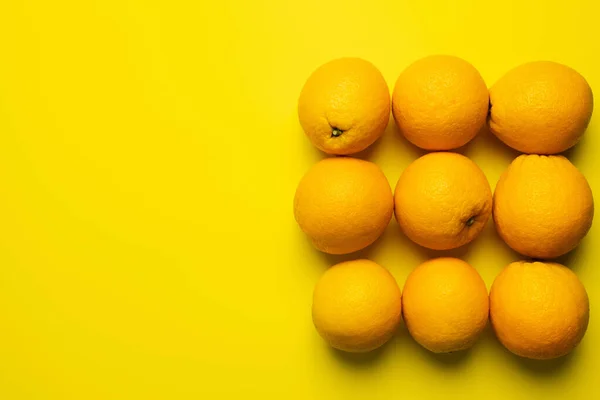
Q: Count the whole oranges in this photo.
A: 9